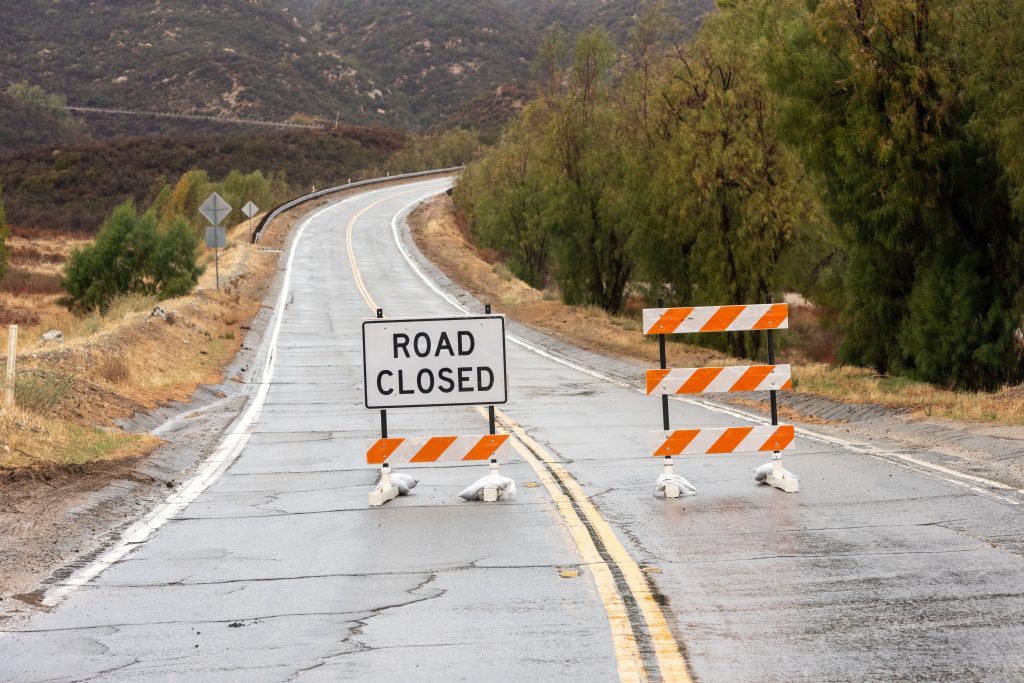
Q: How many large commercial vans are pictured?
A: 0